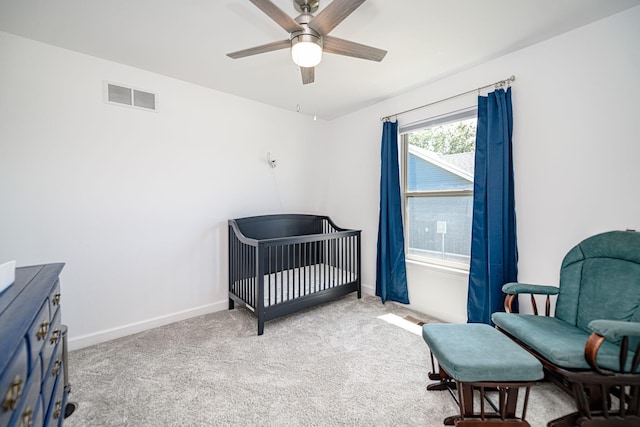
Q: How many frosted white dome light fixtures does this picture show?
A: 1